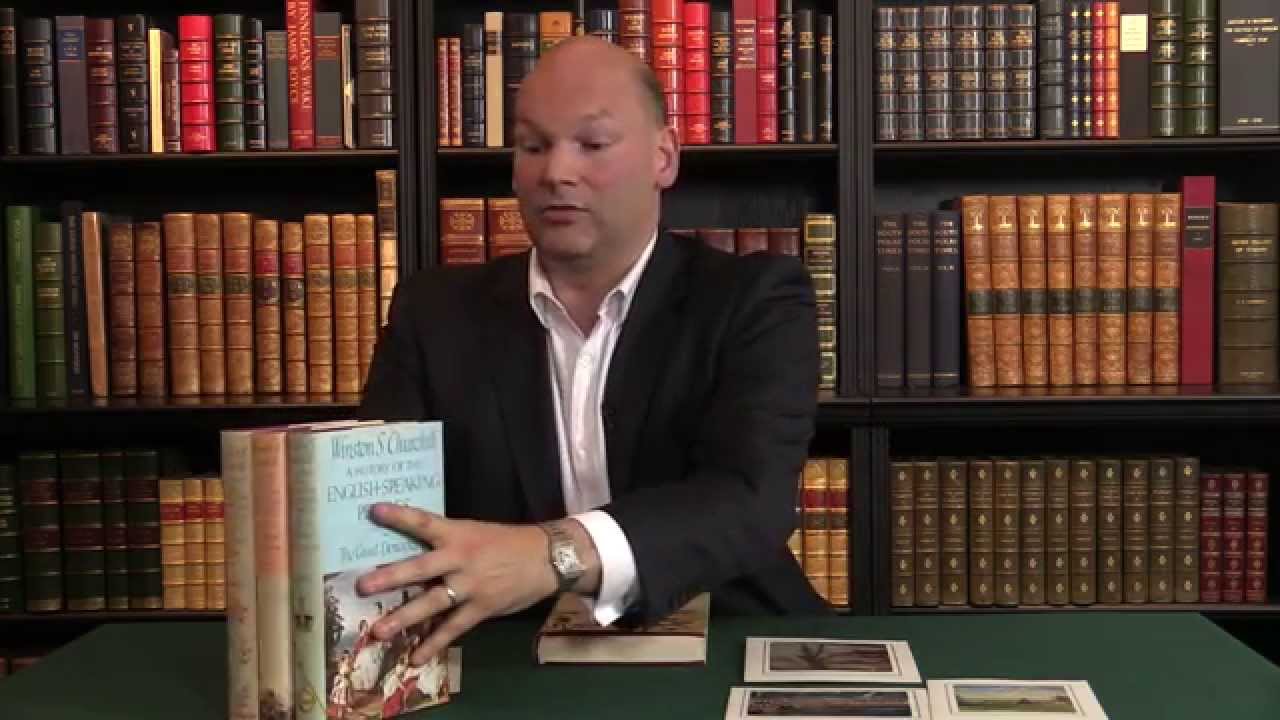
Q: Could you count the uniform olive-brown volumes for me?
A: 12